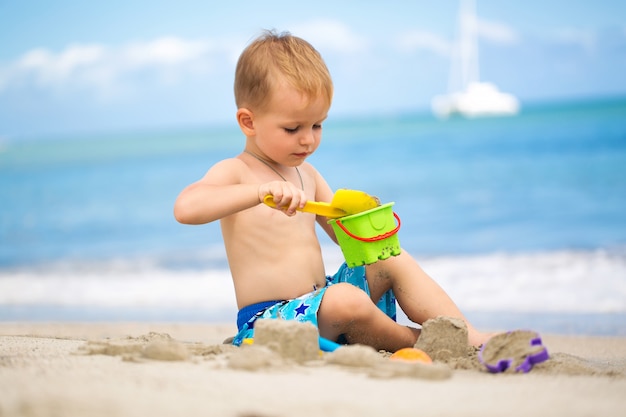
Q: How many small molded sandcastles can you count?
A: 2